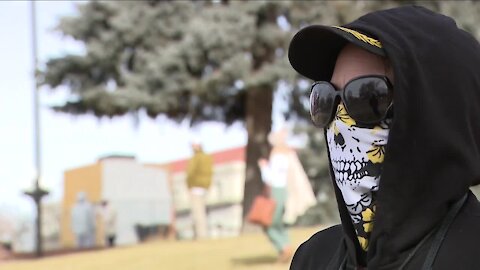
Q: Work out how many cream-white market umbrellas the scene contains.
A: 0